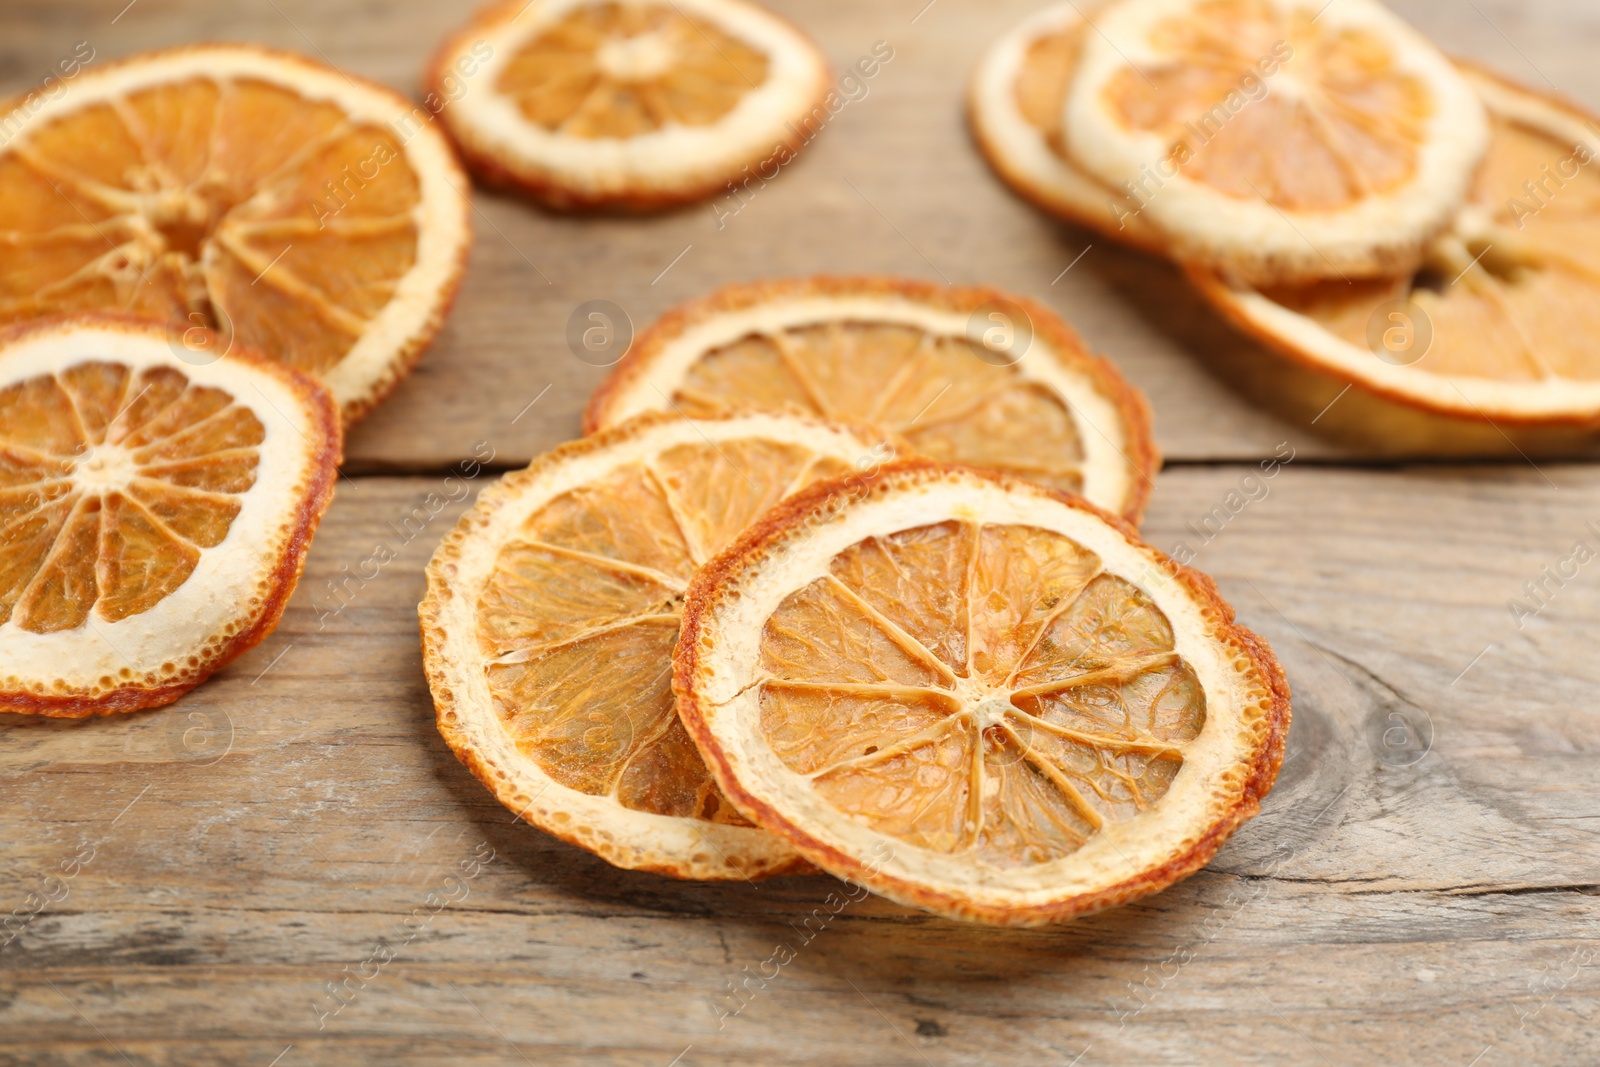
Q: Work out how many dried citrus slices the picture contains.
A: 9